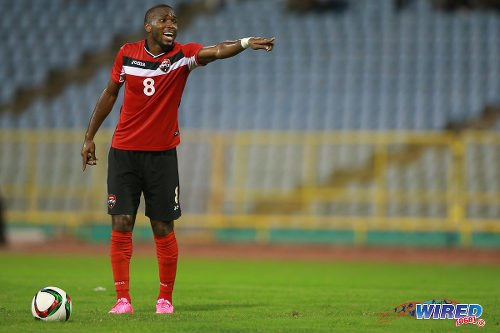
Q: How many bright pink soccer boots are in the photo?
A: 2